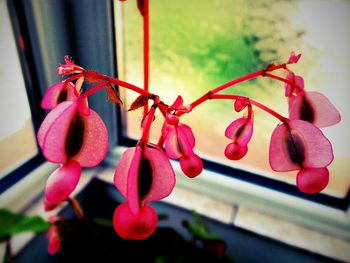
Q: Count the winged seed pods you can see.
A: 7